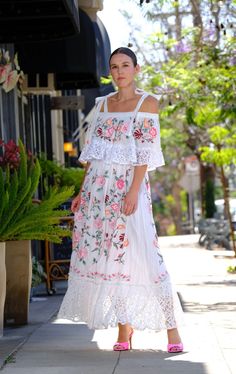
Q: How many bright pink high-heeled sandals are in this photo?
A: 2